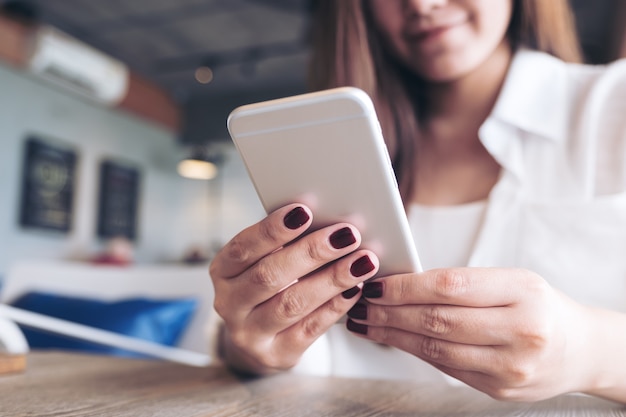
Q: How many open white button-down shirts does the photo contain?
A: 1